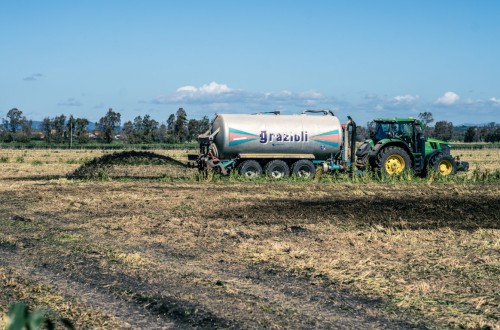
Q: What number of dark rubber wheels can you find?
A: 5